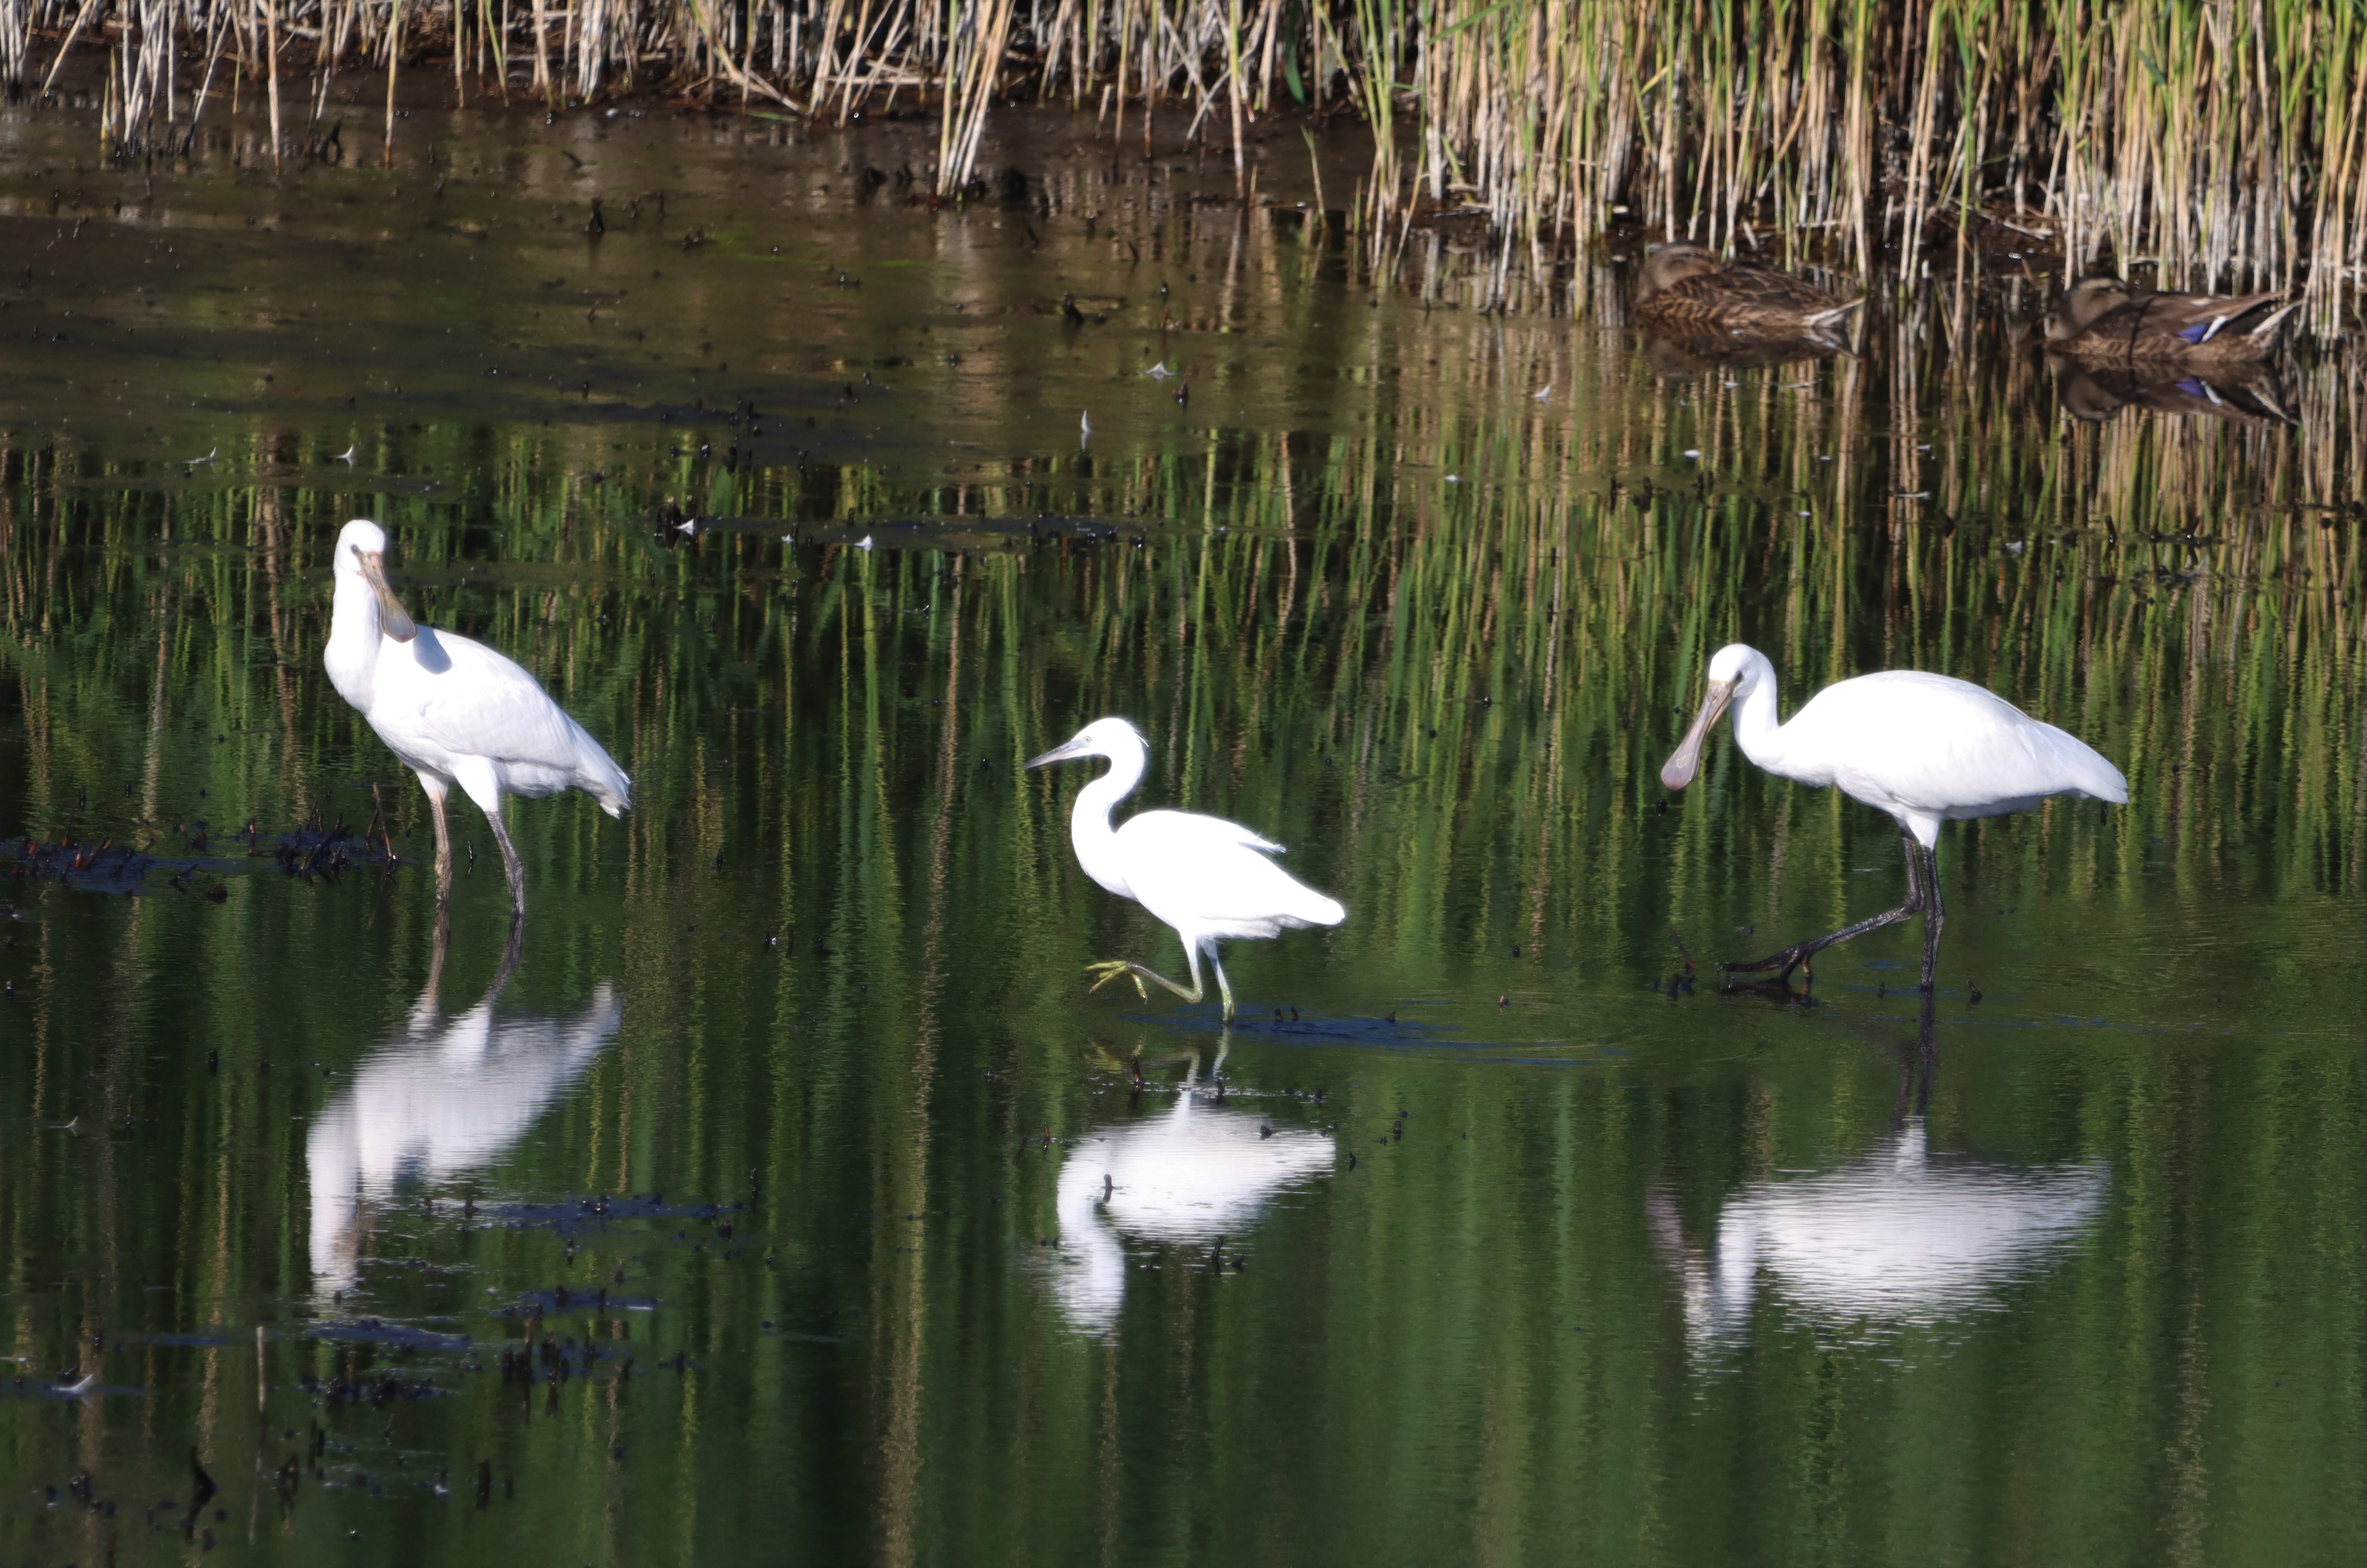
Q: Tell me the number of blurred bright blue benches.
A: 0